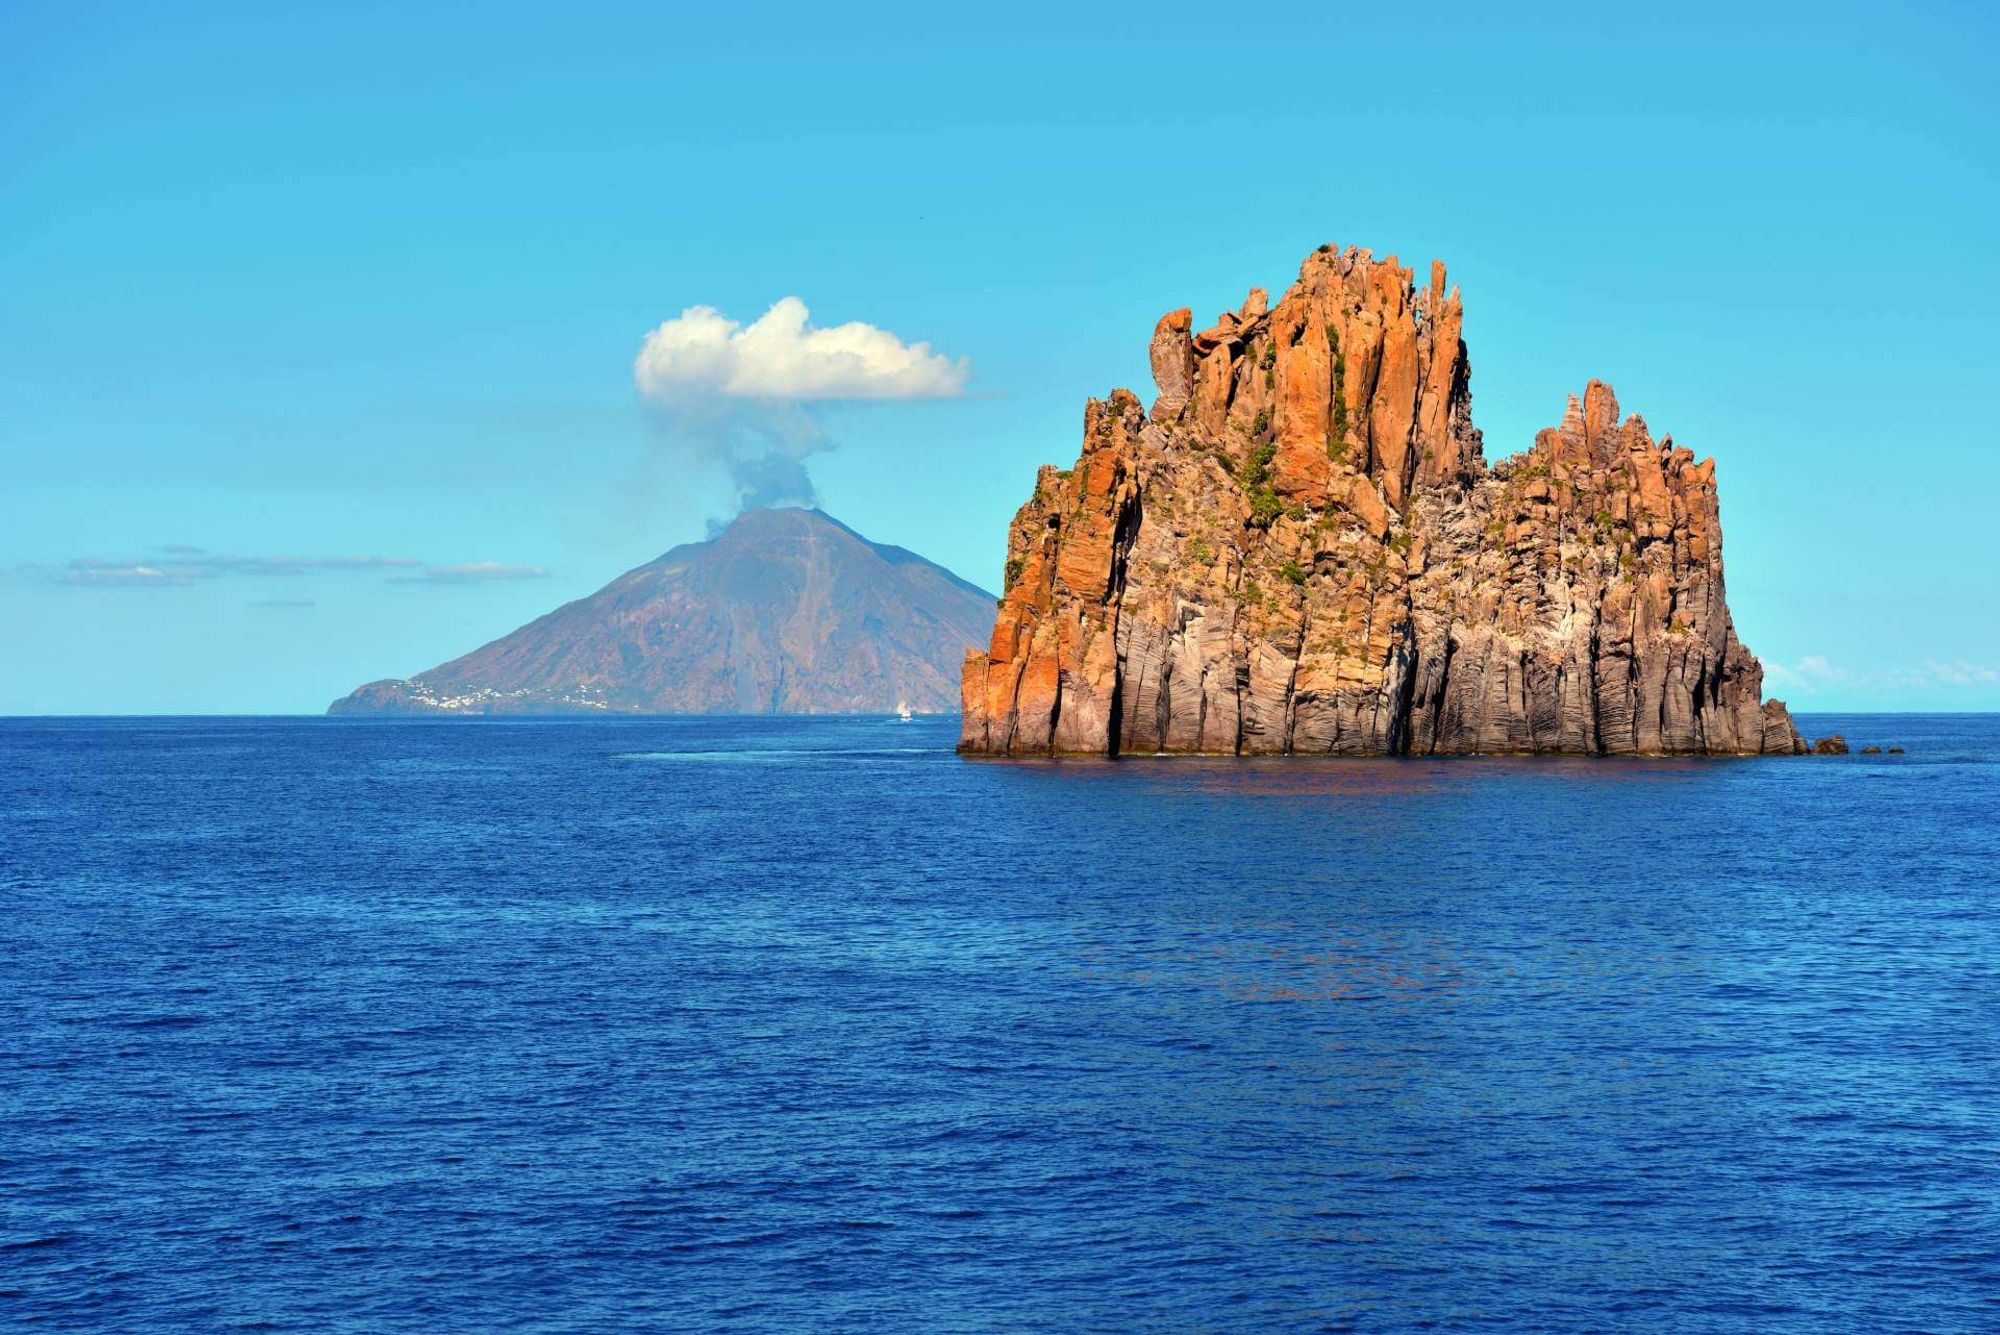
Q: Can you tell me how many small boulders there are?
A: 3